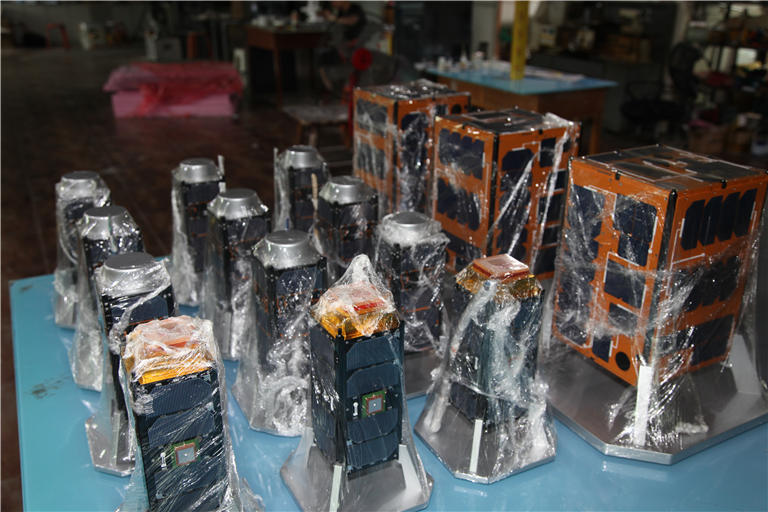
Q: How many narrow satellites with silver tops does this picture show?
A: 9